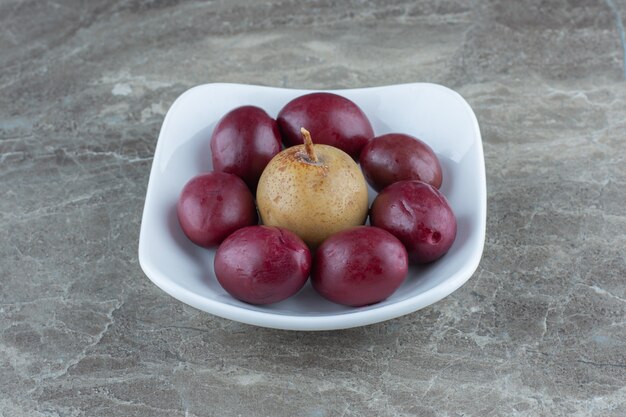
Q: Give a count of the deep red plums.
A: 7